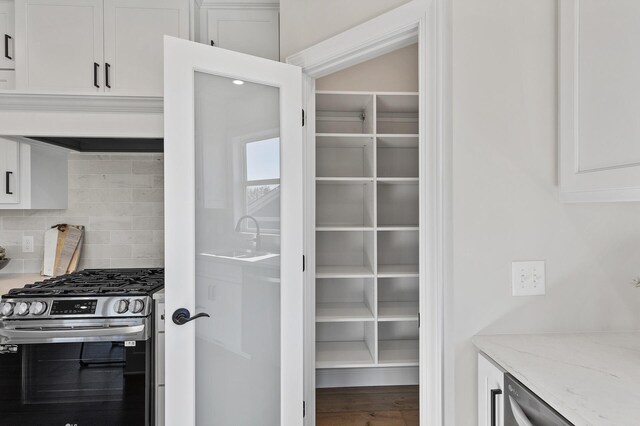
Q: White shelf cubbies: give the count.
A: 12